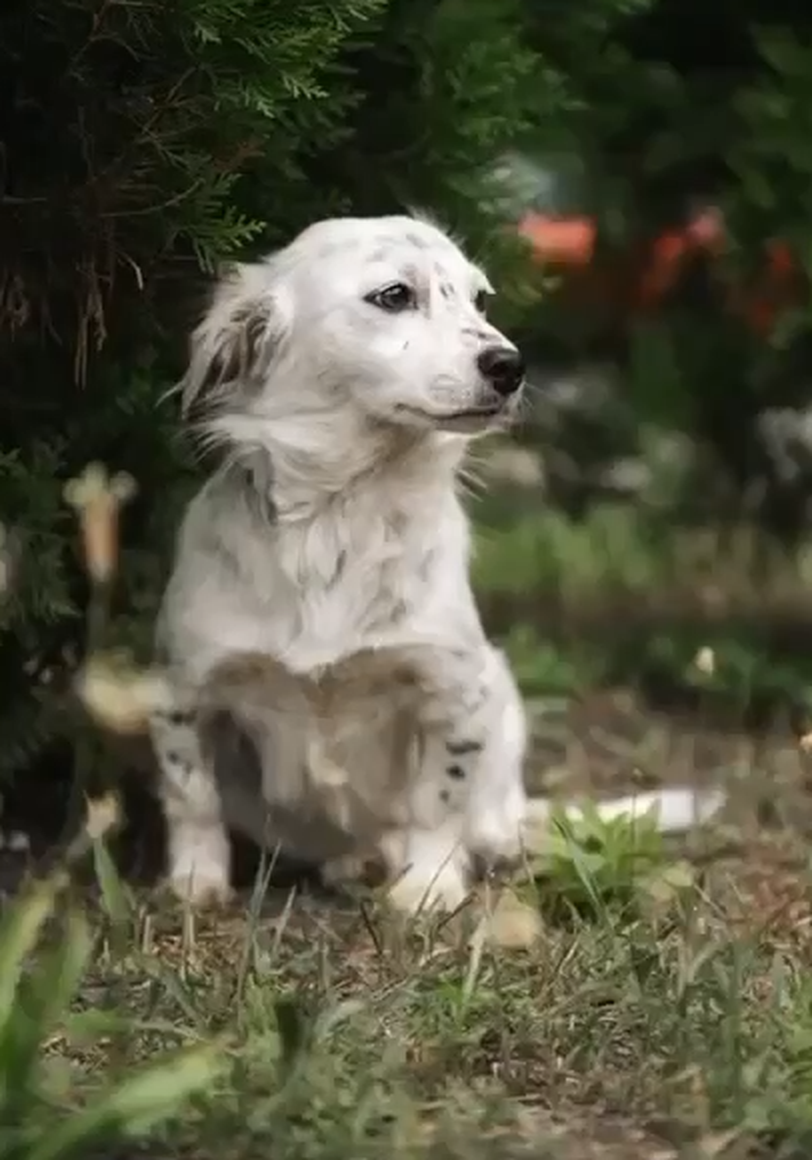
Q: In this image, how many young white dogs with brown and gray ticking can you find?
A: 1